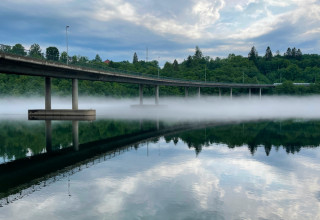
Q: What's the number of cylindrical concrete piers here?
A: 10